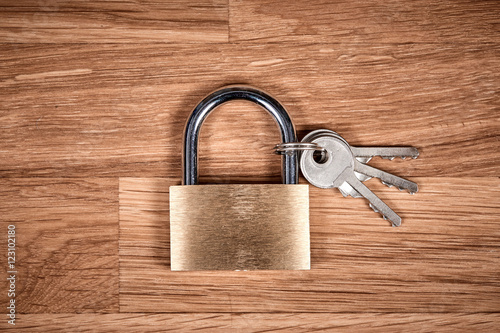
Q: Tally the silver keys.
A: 3